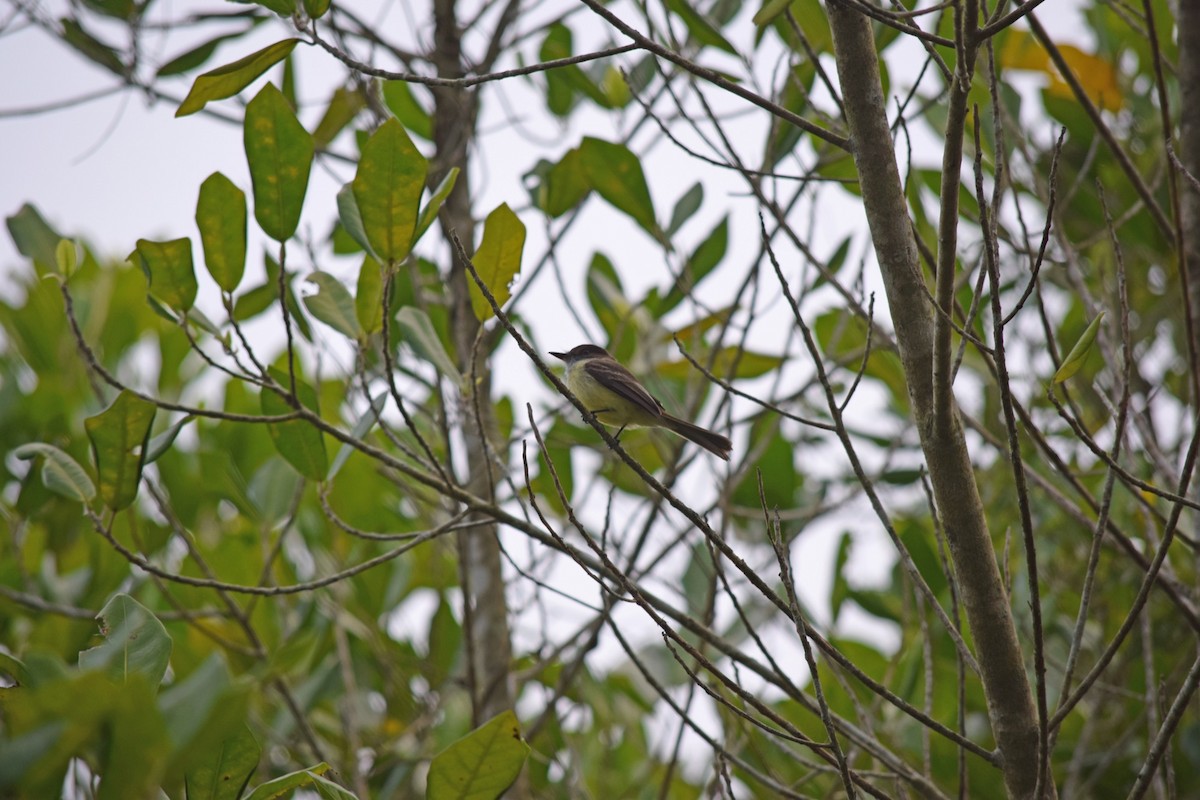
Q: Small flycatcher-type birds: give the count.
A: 1